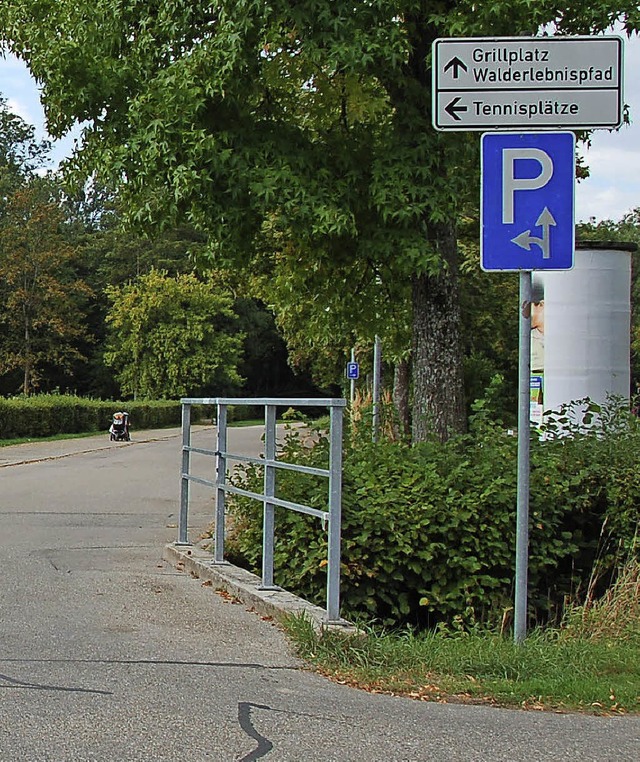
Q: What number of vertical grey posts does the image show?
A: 7